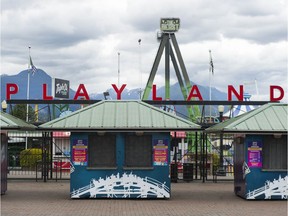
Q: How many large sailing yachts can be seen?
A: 0